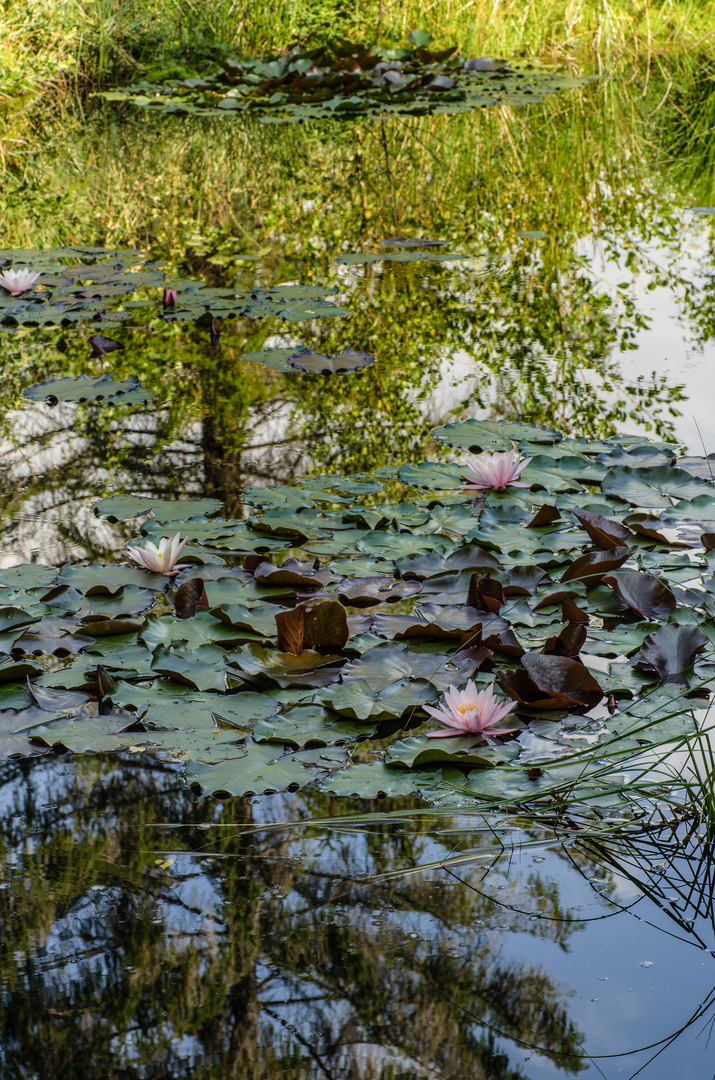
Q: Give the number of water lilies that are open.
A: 4